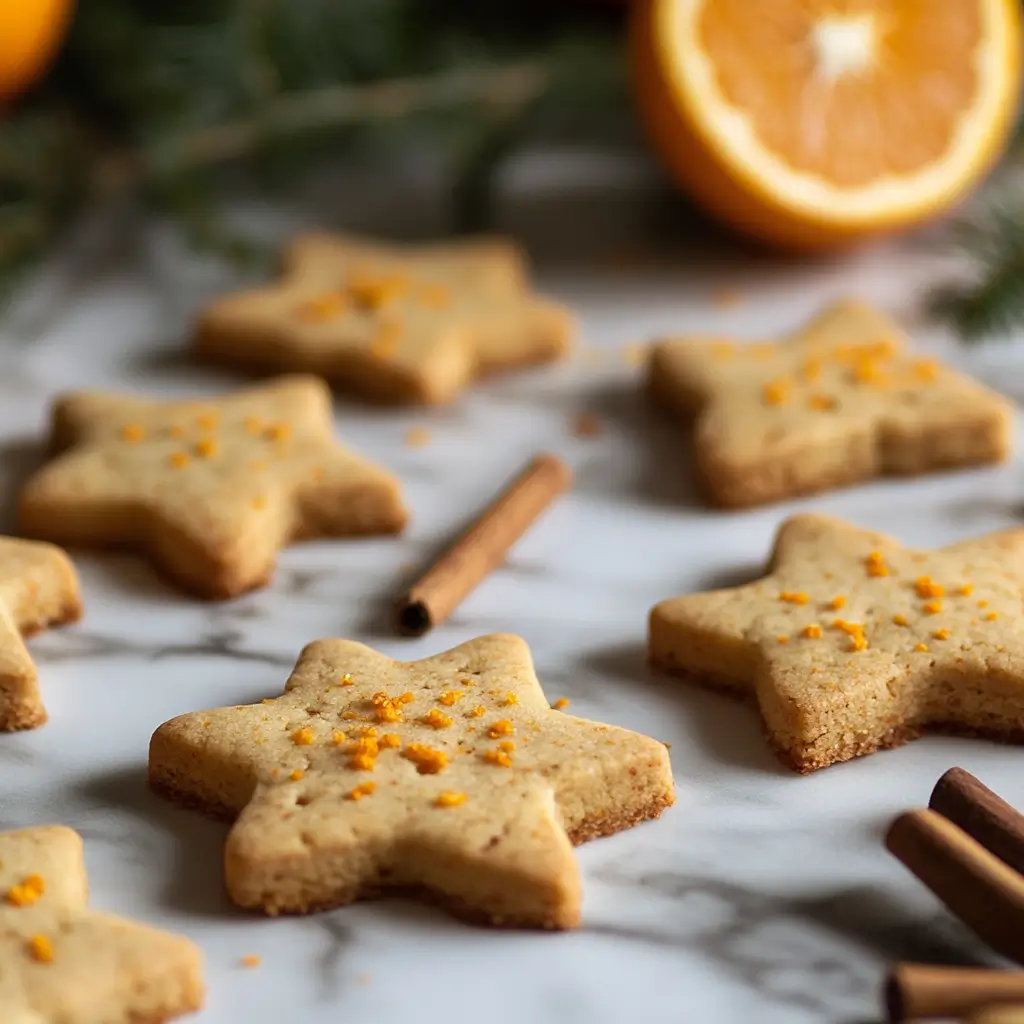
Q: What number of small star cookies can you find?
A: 7